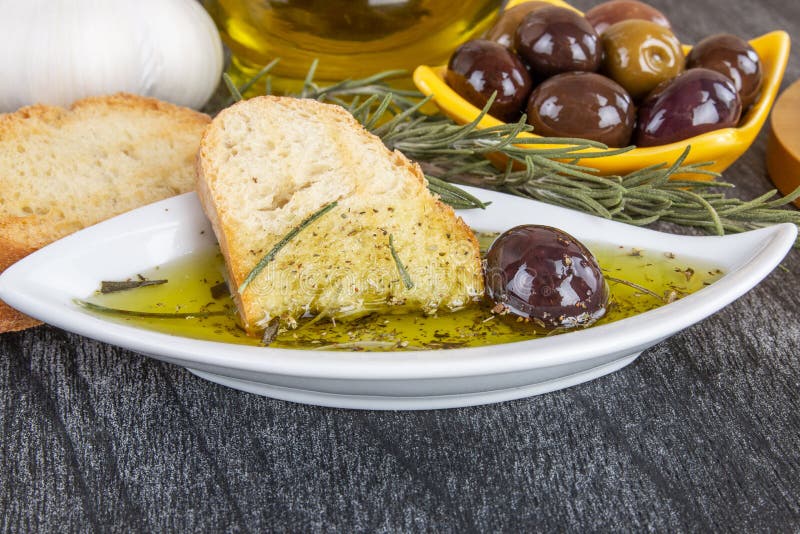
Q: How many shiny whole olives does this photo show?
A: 9